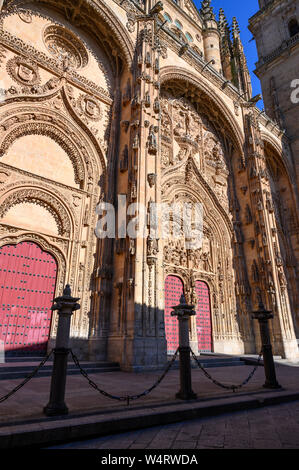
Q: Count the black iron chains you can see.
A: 3